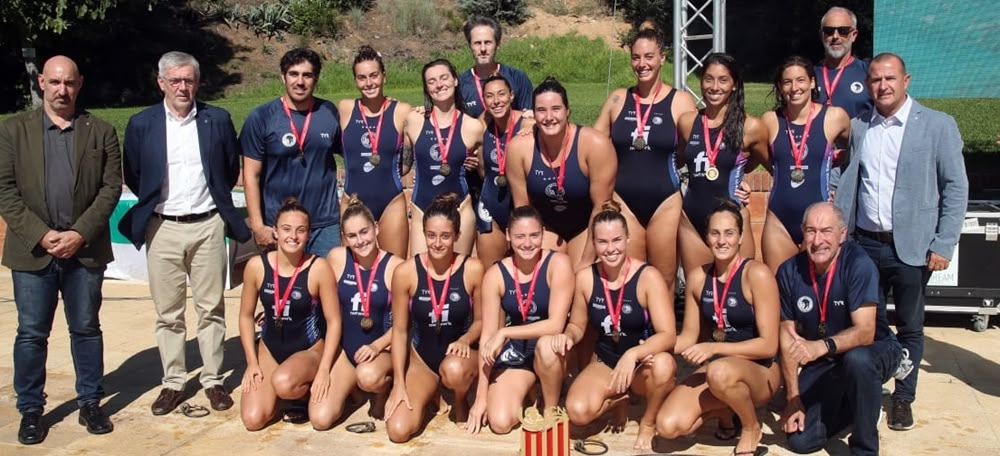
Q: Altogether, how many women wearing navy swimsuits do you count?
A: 13